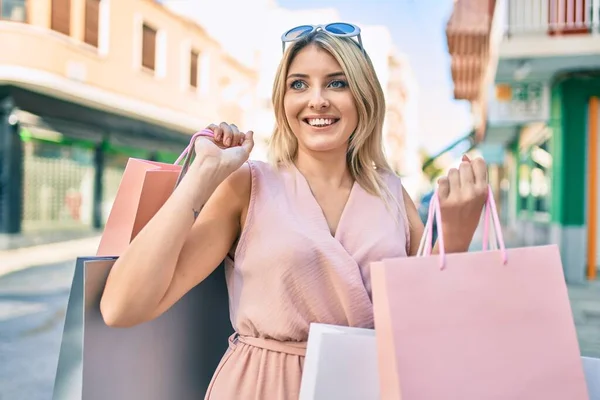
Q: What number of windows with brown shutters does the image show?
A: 4